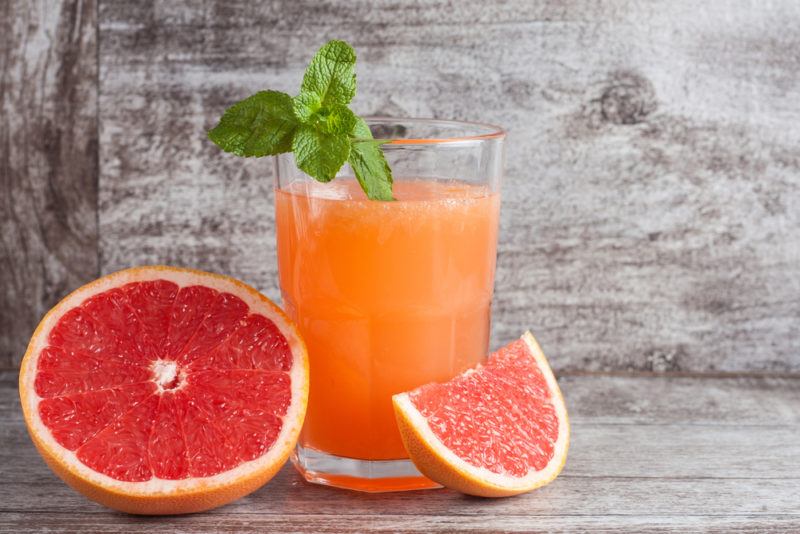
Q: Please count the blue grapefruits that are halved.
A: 0